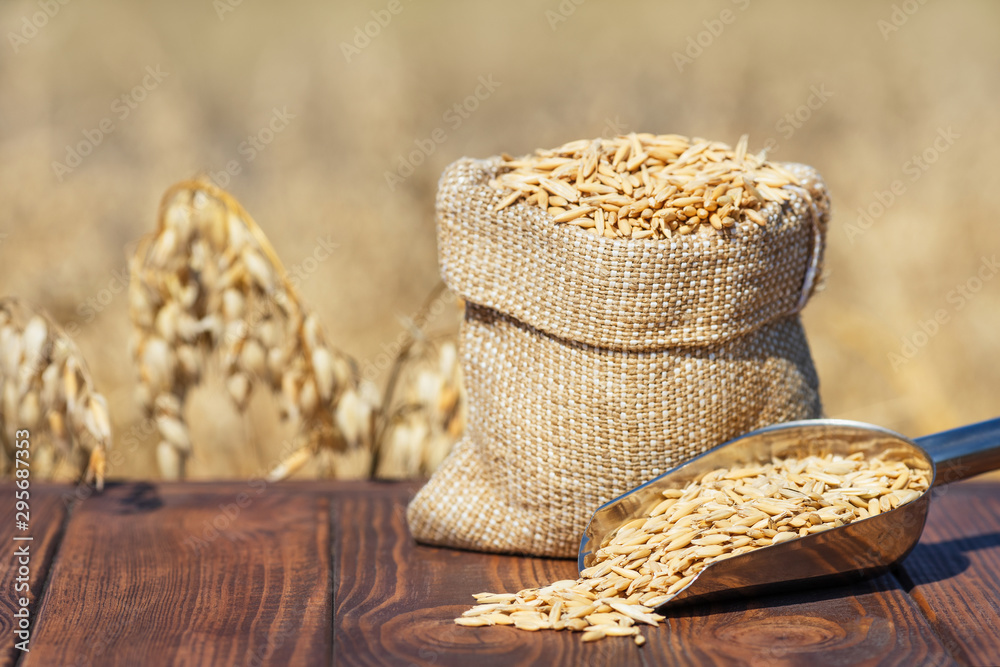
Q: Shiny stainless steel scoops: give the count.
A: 1